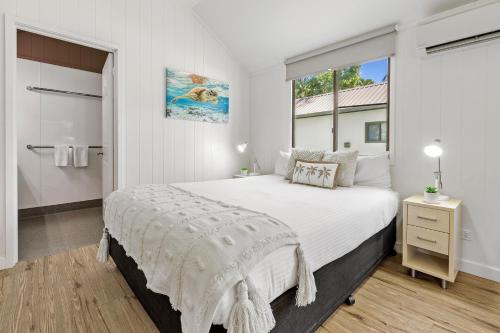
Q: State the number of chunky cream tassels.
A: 4